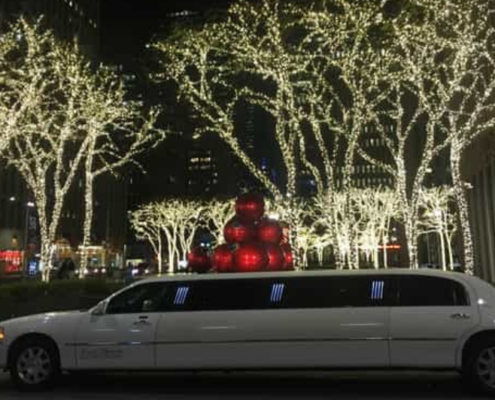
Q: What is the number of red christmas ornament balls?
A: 8